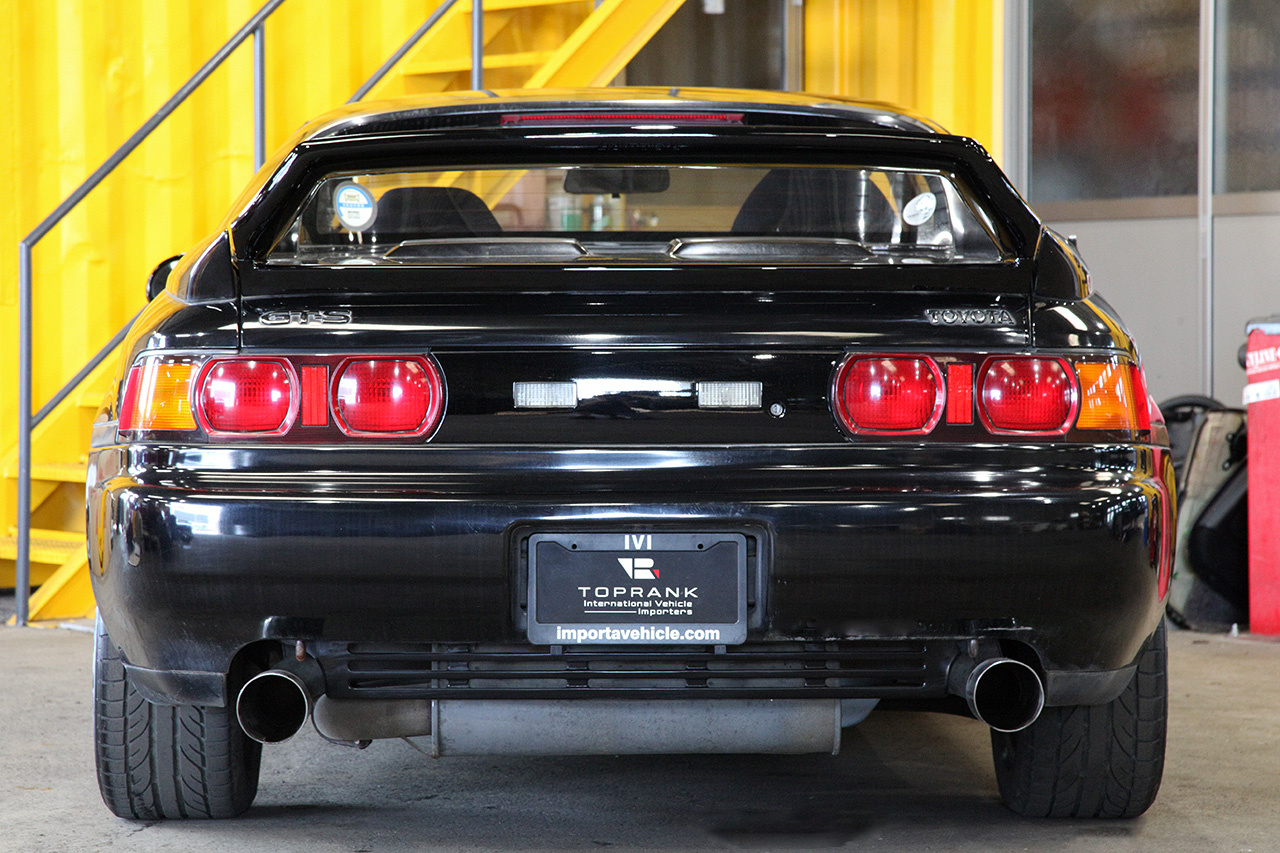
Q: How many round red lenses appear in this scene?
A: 4